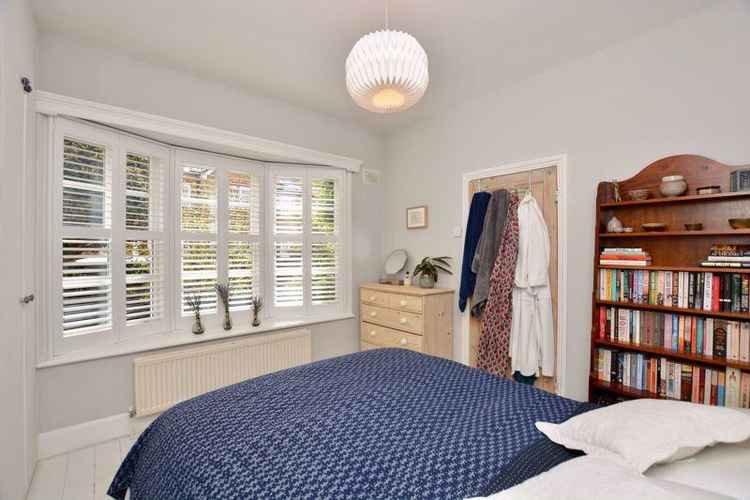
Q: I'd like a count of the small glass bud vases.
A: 3